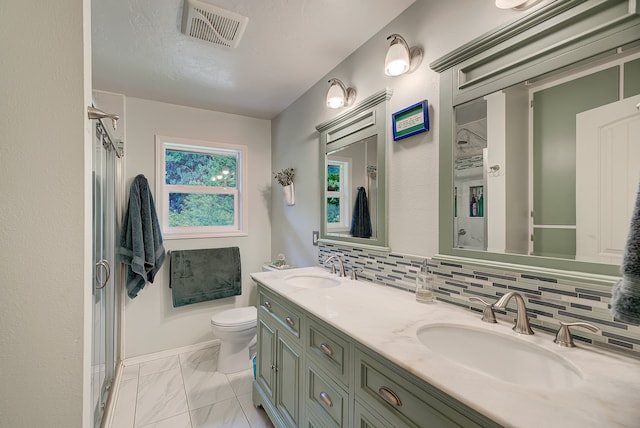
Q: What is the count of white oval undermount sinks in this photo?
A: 2